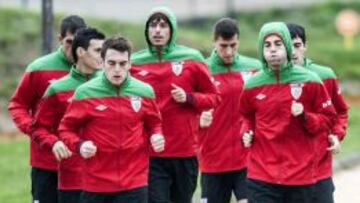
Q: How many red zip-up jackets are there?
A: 7